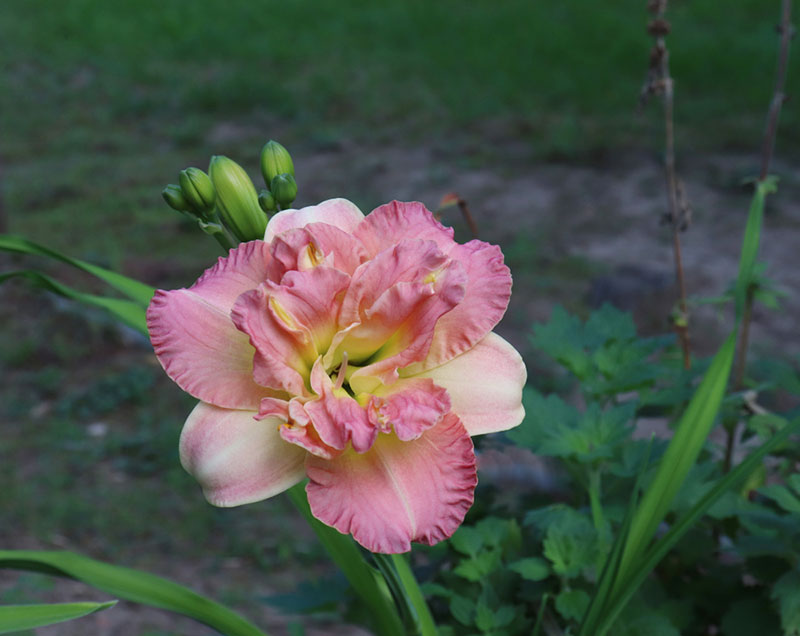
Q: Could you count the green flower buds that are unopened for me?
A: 6